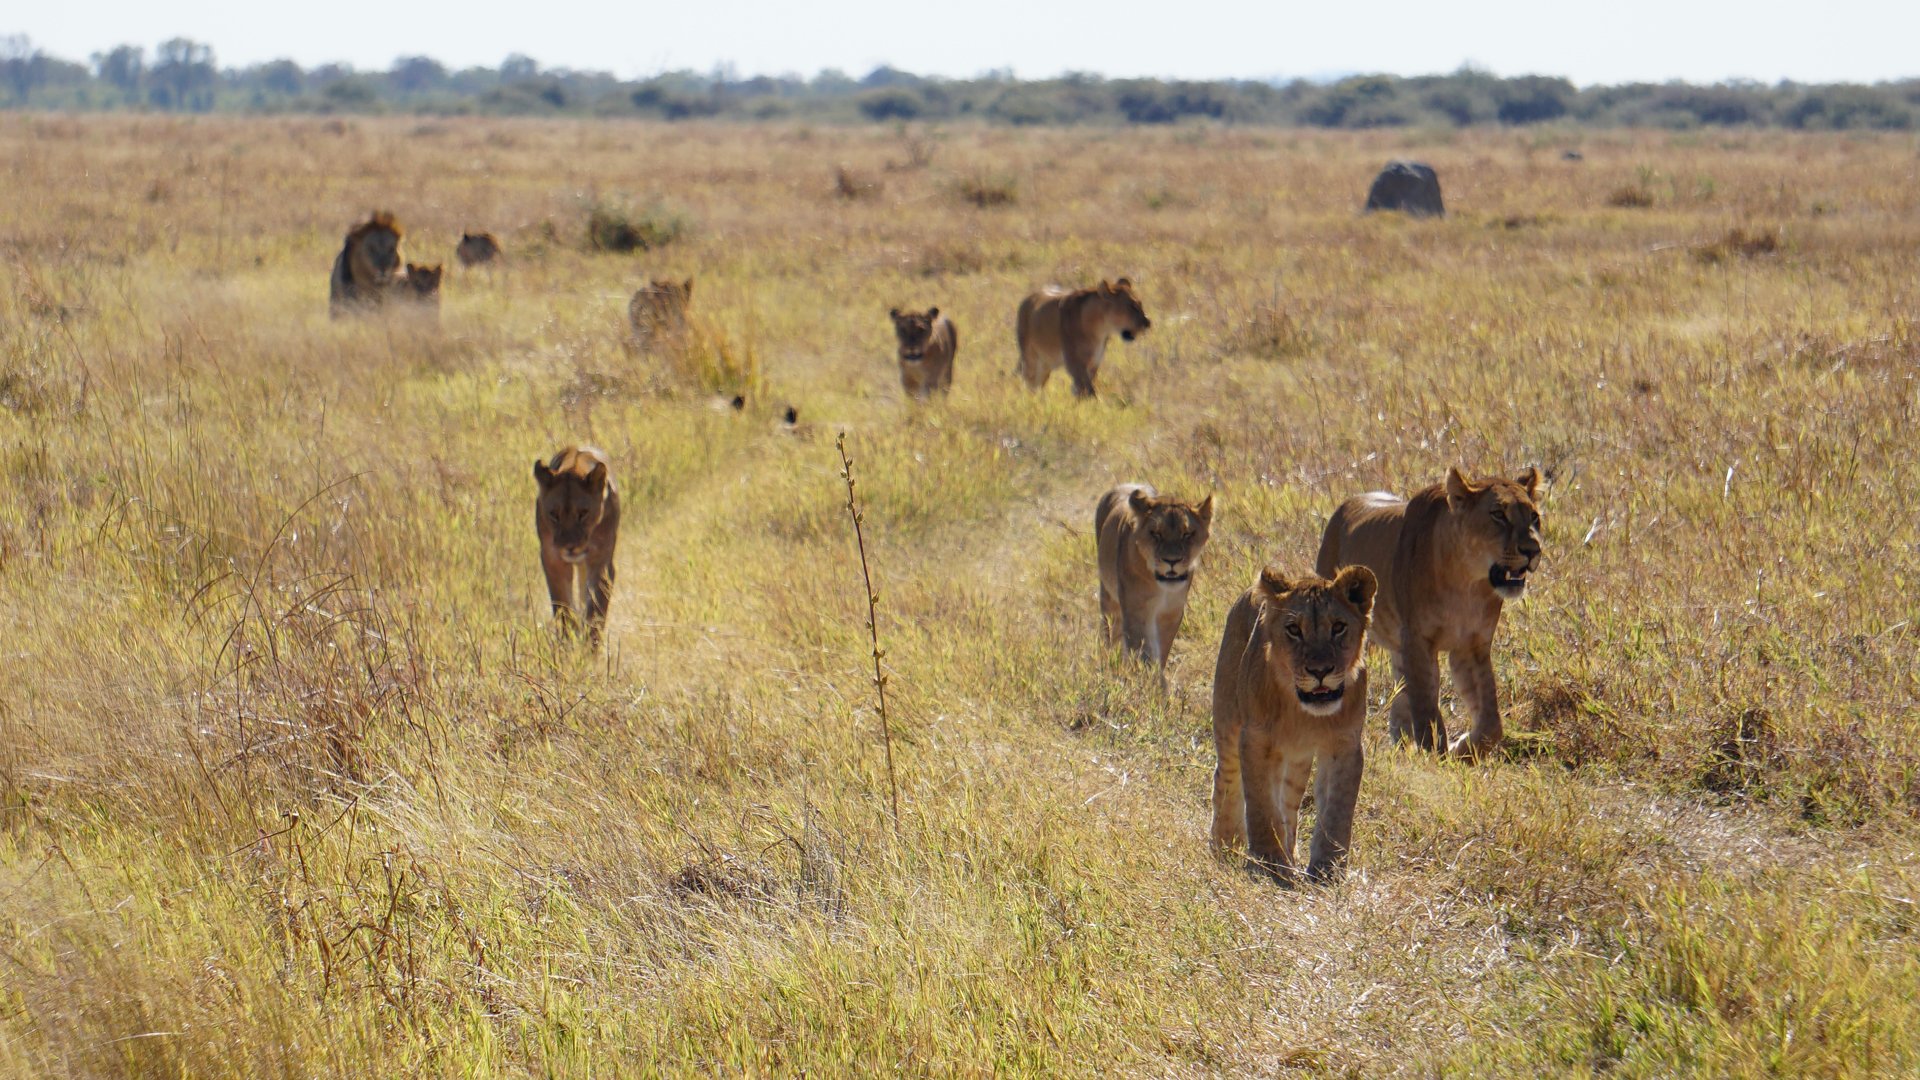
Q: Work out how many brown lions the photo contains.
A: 10